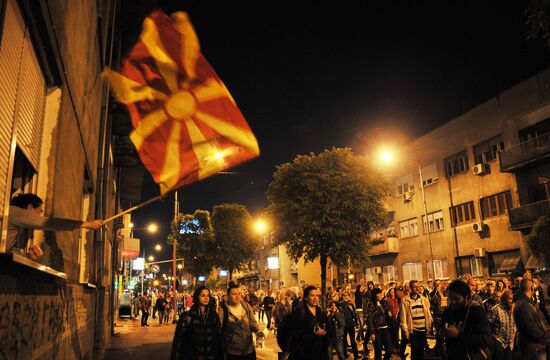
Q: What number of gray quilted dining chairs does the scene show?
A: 0